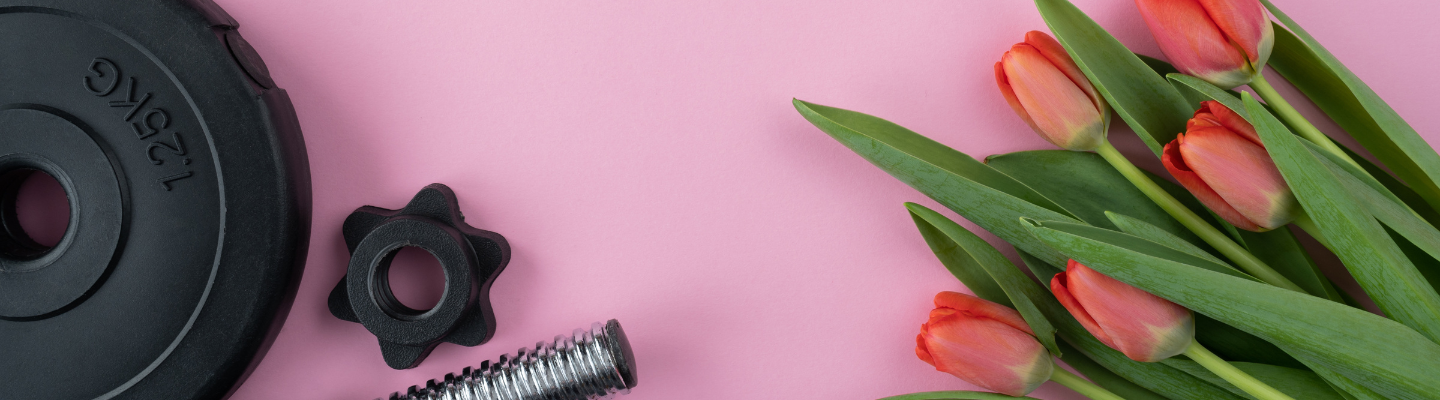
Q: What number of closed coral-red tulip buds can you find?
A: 5